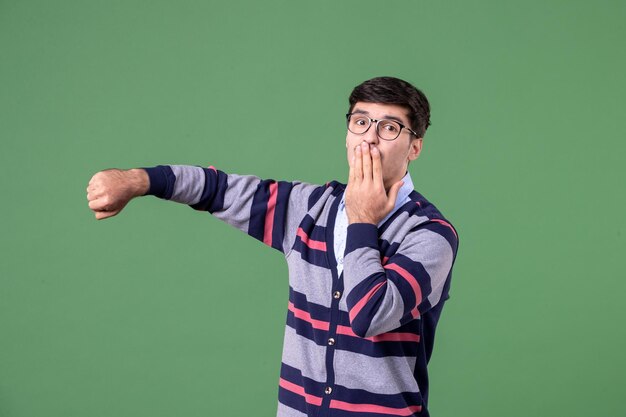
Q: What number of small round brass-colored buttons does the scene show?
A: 3